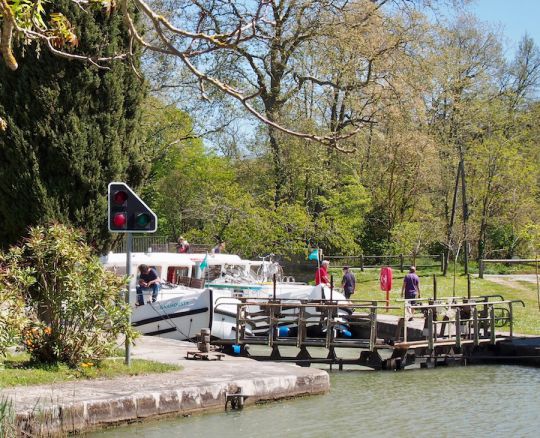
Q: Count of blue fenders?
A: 3